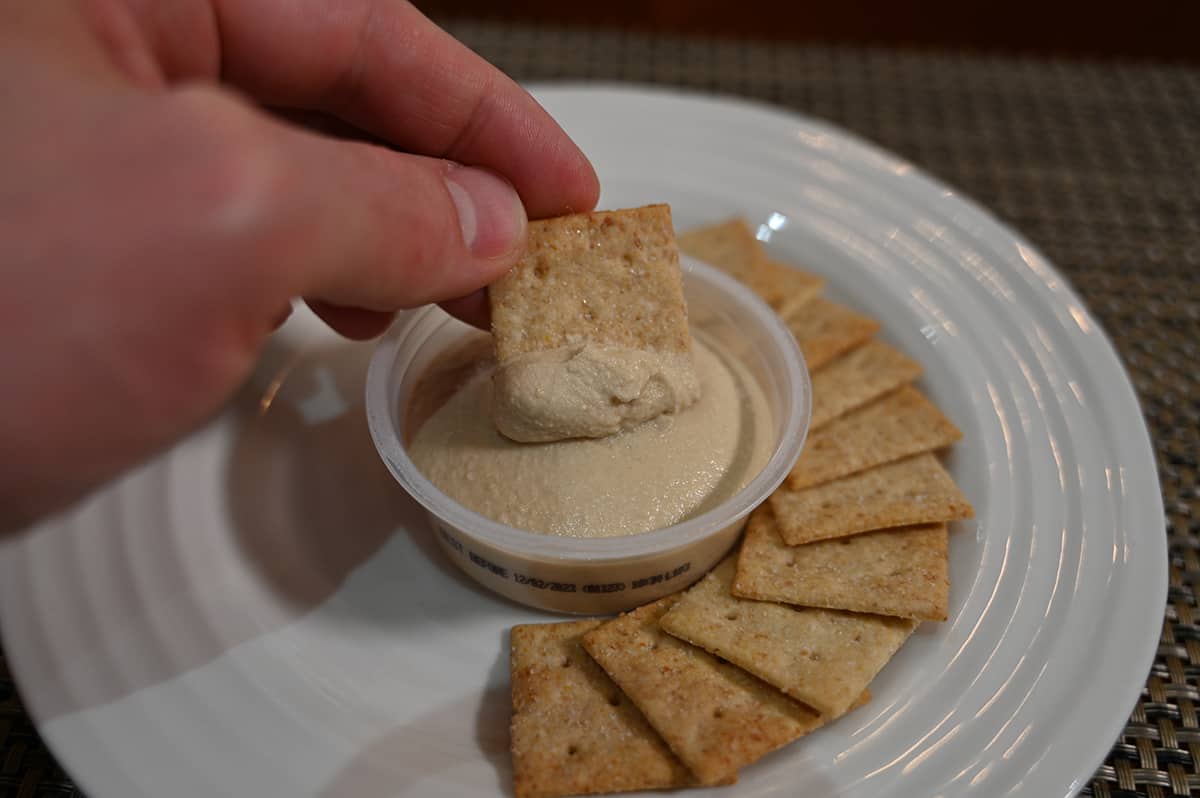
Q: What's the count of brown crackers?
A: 11